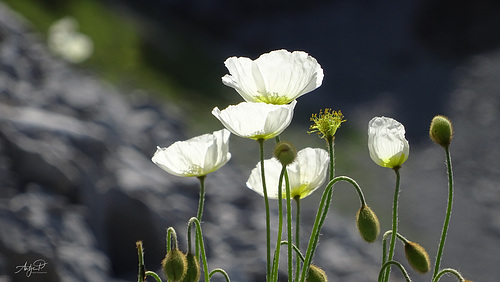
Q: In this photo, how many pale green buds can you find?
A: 7